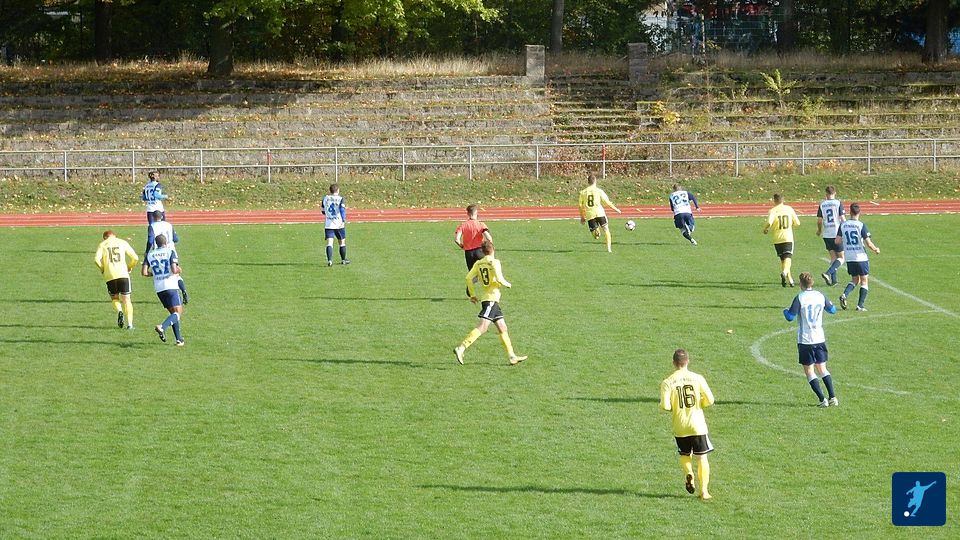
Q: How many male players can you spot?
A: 13